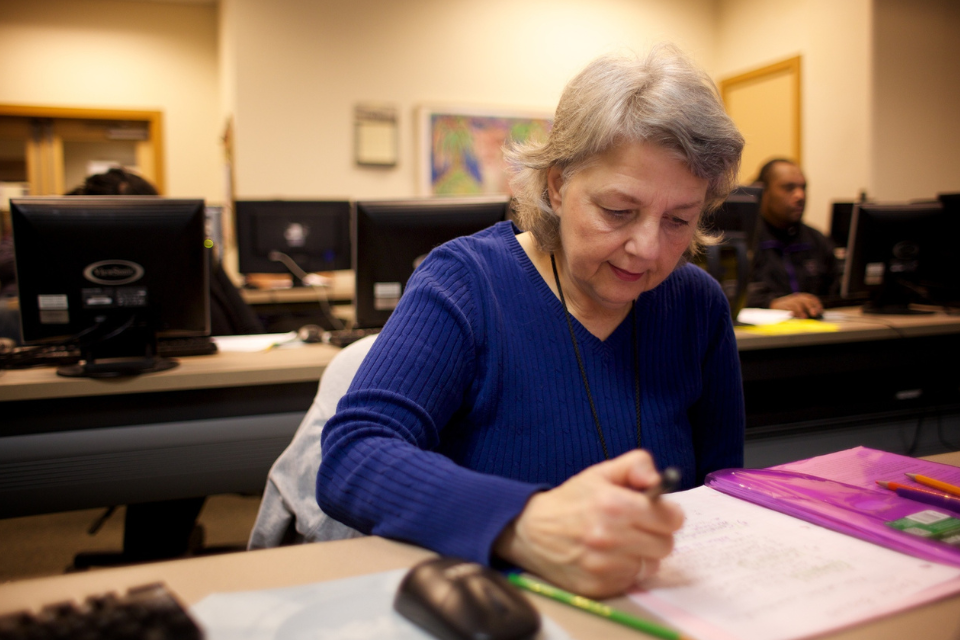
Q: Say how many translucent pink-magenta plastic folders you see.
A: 1